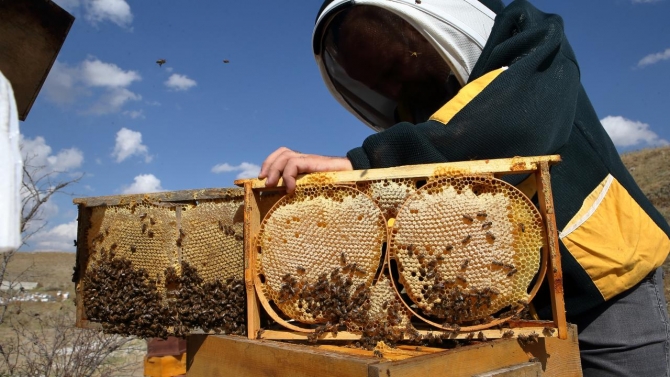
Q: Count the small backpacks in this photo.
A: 0